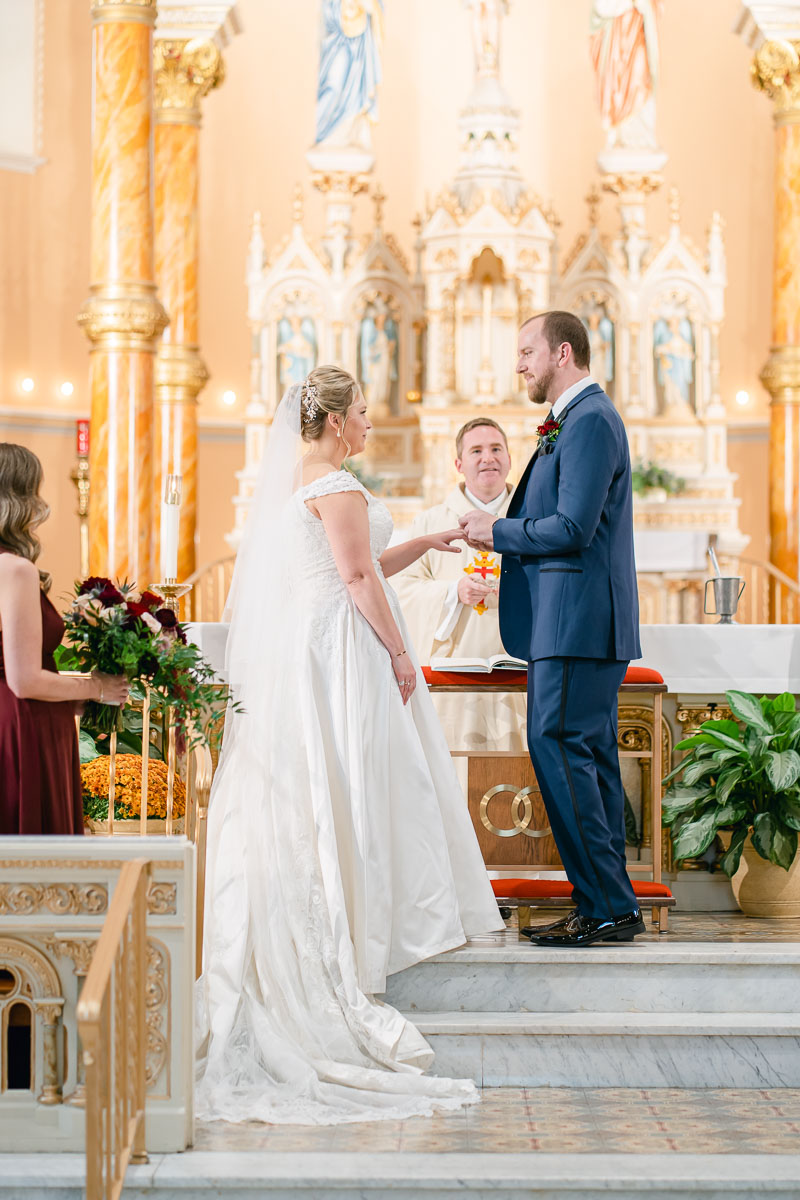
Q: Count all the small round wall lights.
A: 4